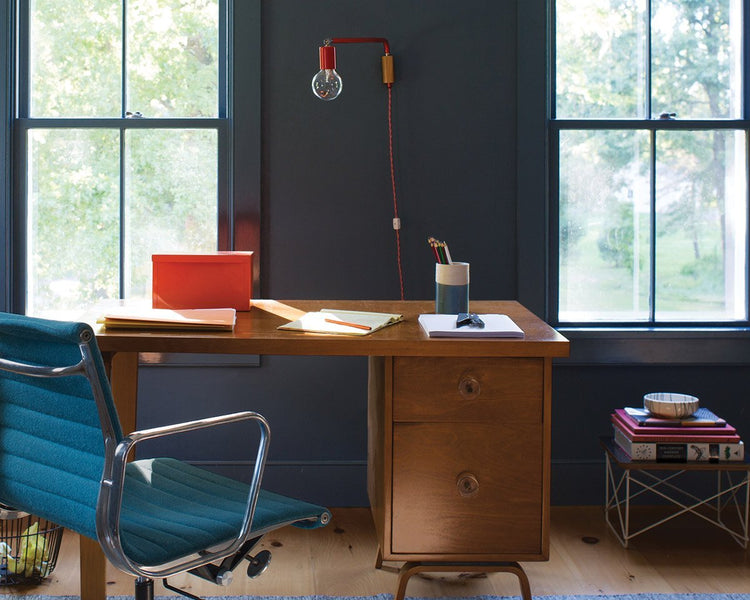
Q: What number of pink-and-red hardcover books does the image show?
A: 2